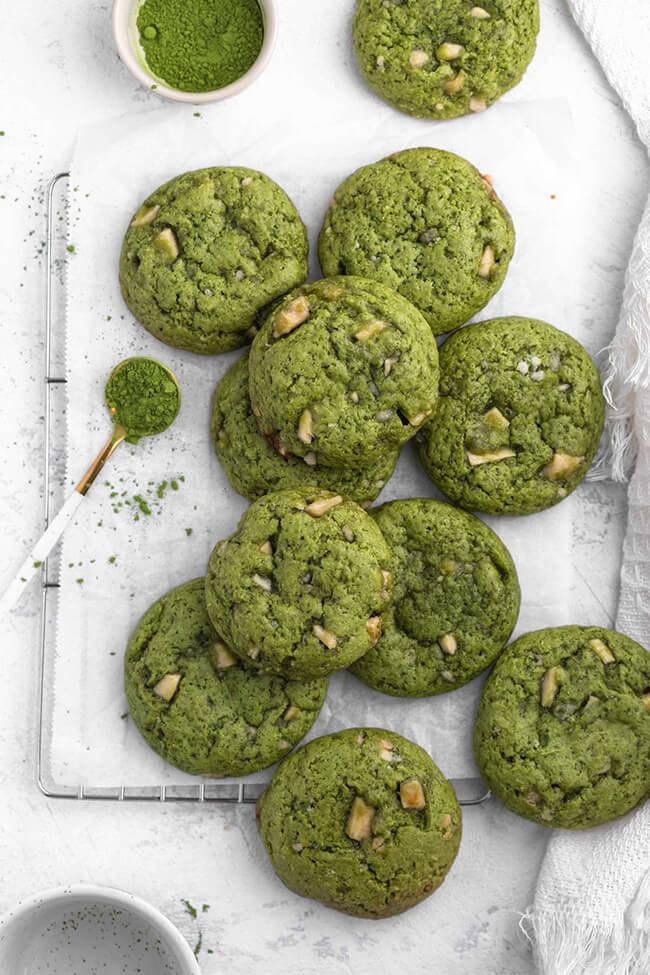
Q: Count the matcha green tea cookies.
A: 11